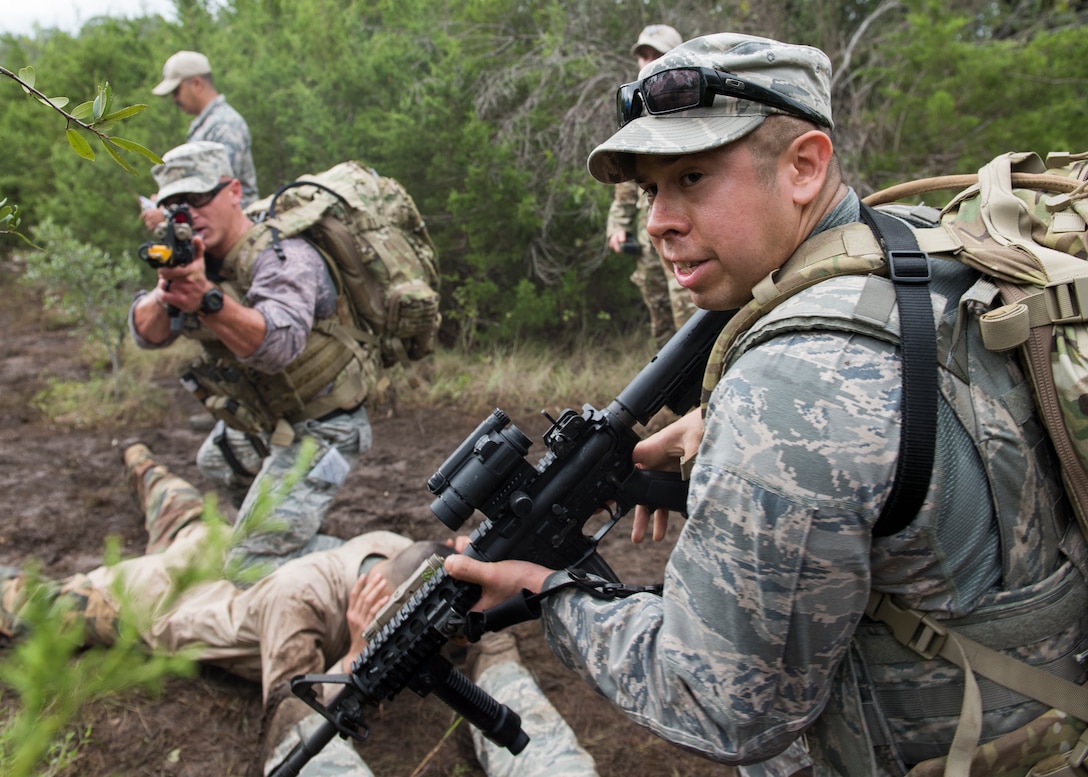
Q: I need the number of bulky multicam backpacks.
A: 2